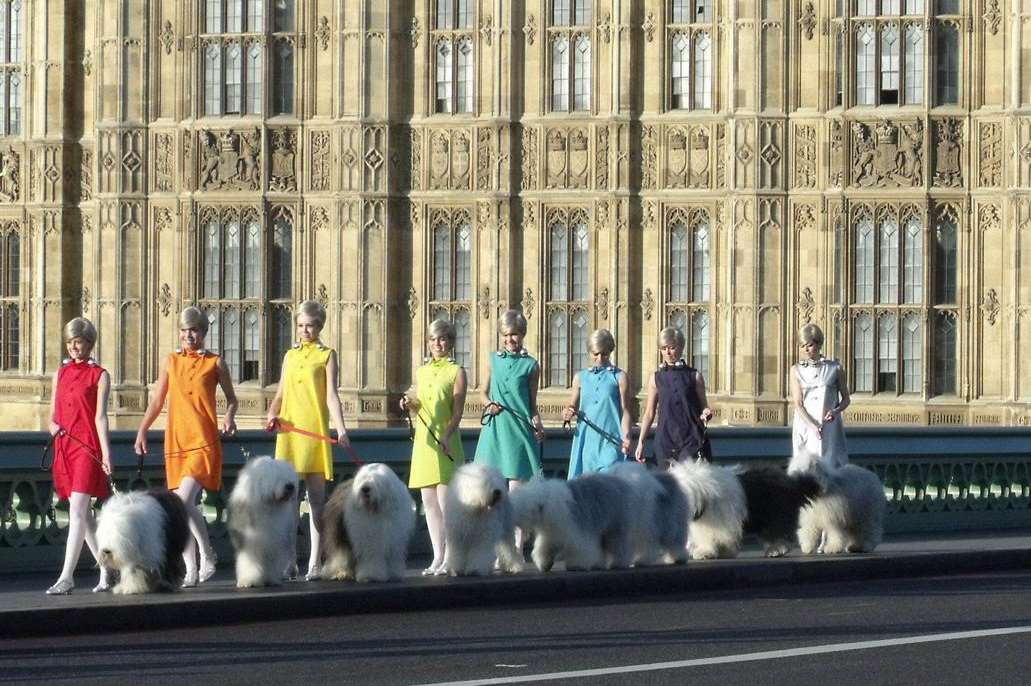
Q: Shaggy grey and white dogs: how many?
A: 8